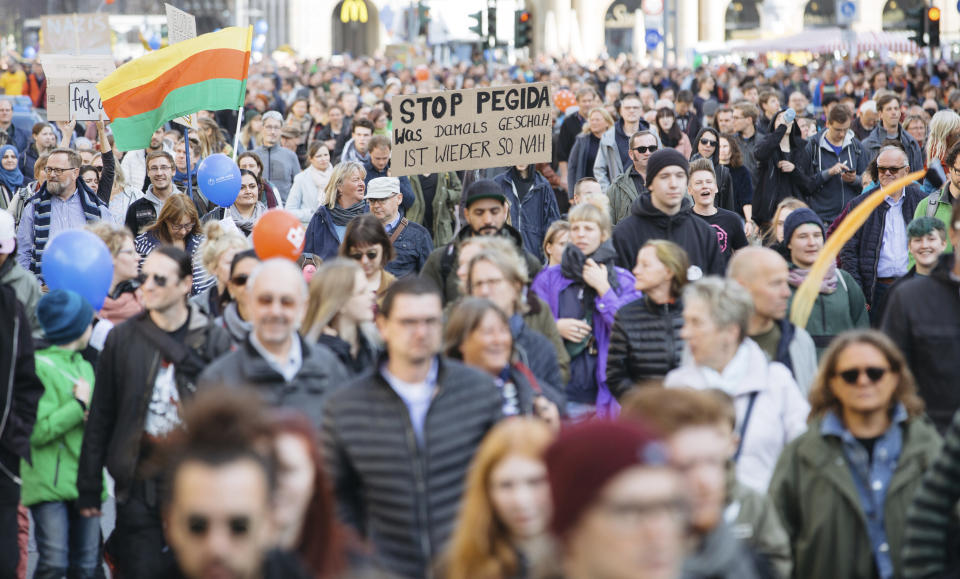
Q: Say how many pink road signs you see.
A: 0